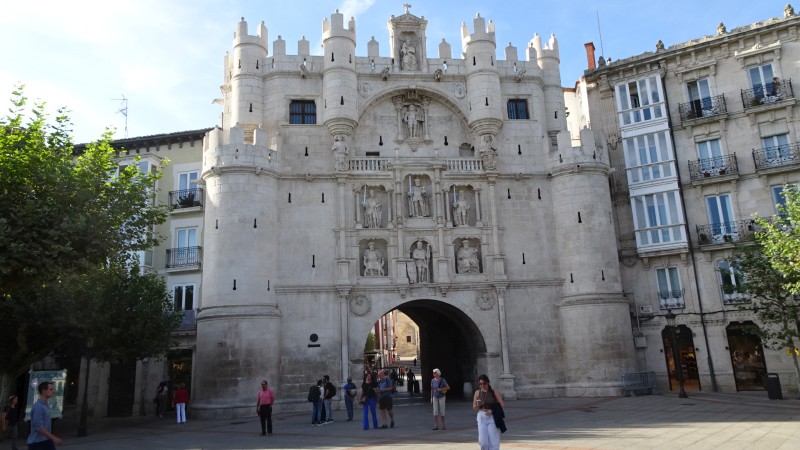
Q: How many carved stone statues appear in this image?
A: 10